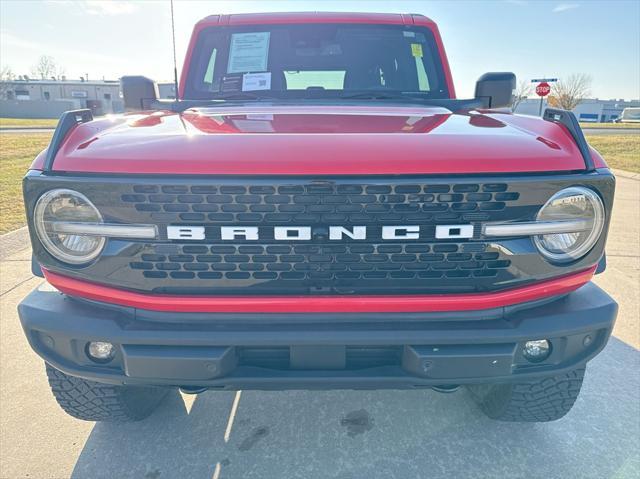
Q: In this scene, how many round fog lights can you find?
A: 2